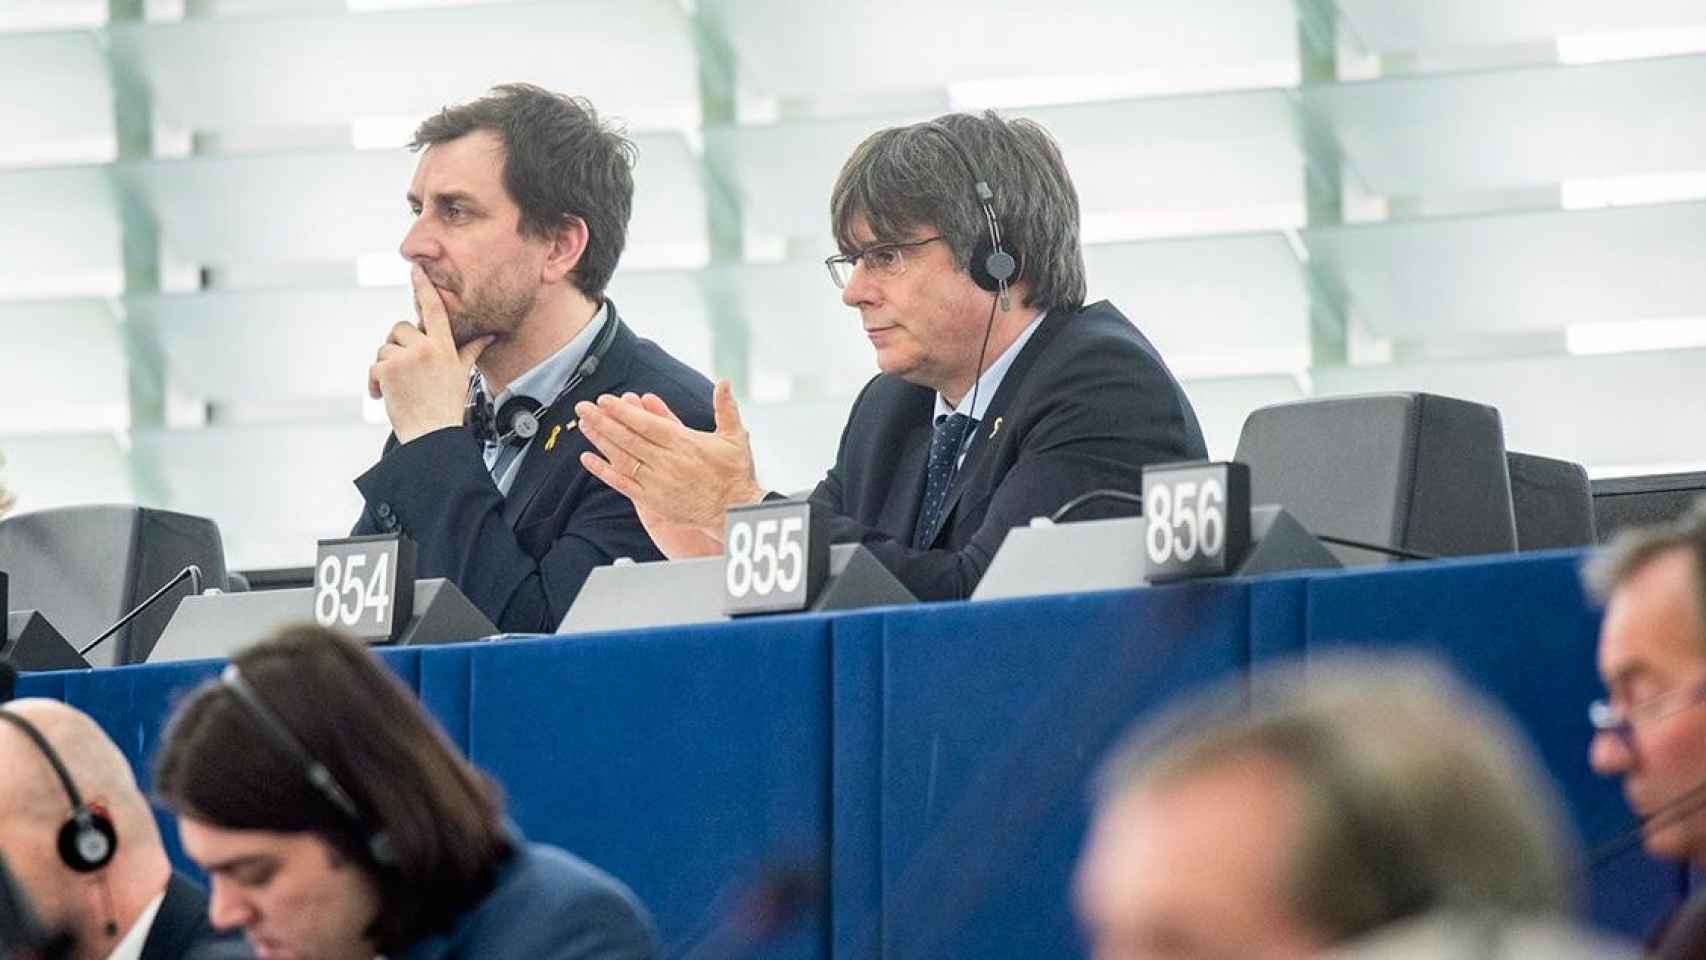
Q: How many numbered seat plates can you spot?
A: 3